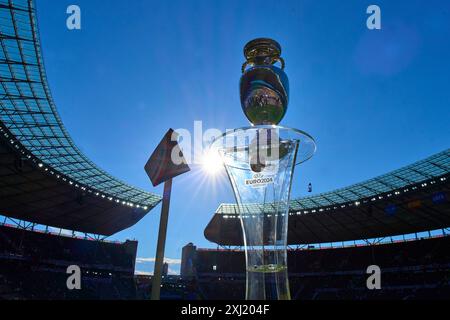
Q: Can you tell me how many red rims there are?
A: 0